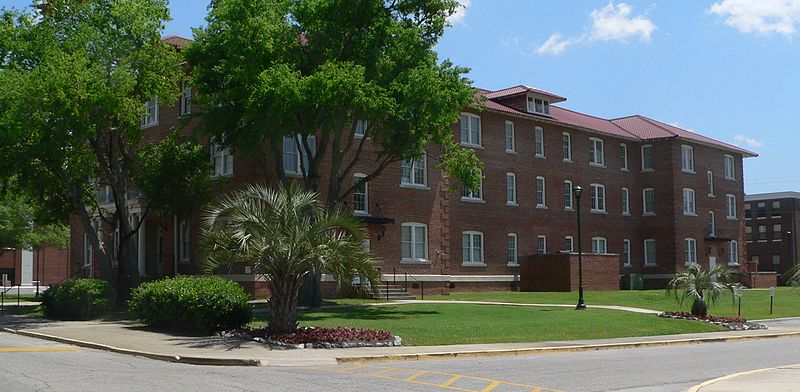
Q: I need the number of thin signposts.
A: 2